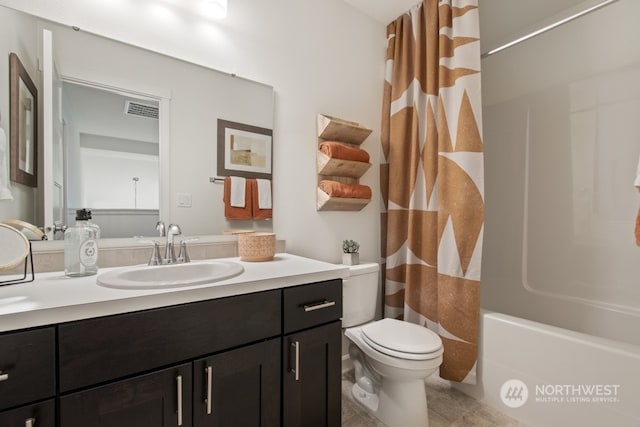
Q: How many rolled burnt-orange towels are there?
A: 2